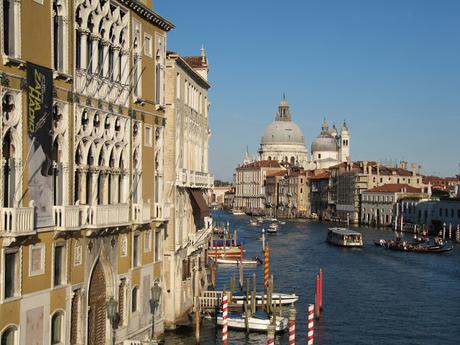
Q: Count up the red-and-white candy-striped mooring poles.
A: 4